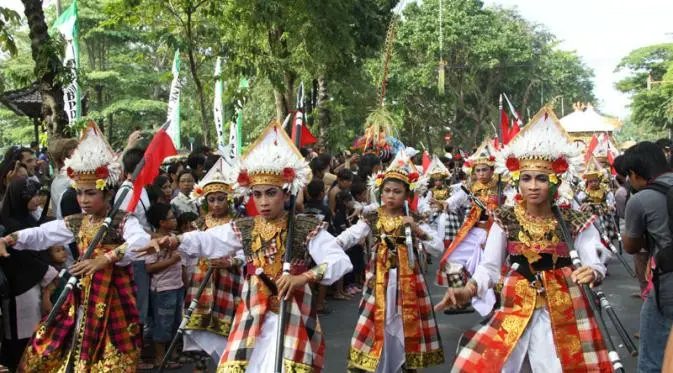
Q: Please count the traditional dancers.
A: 8